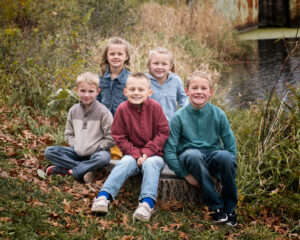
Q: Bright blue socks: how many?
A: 2